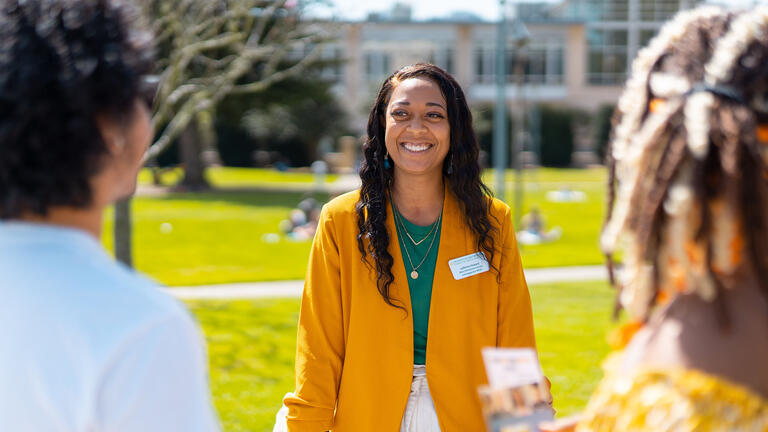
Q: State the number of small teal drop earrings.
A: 2